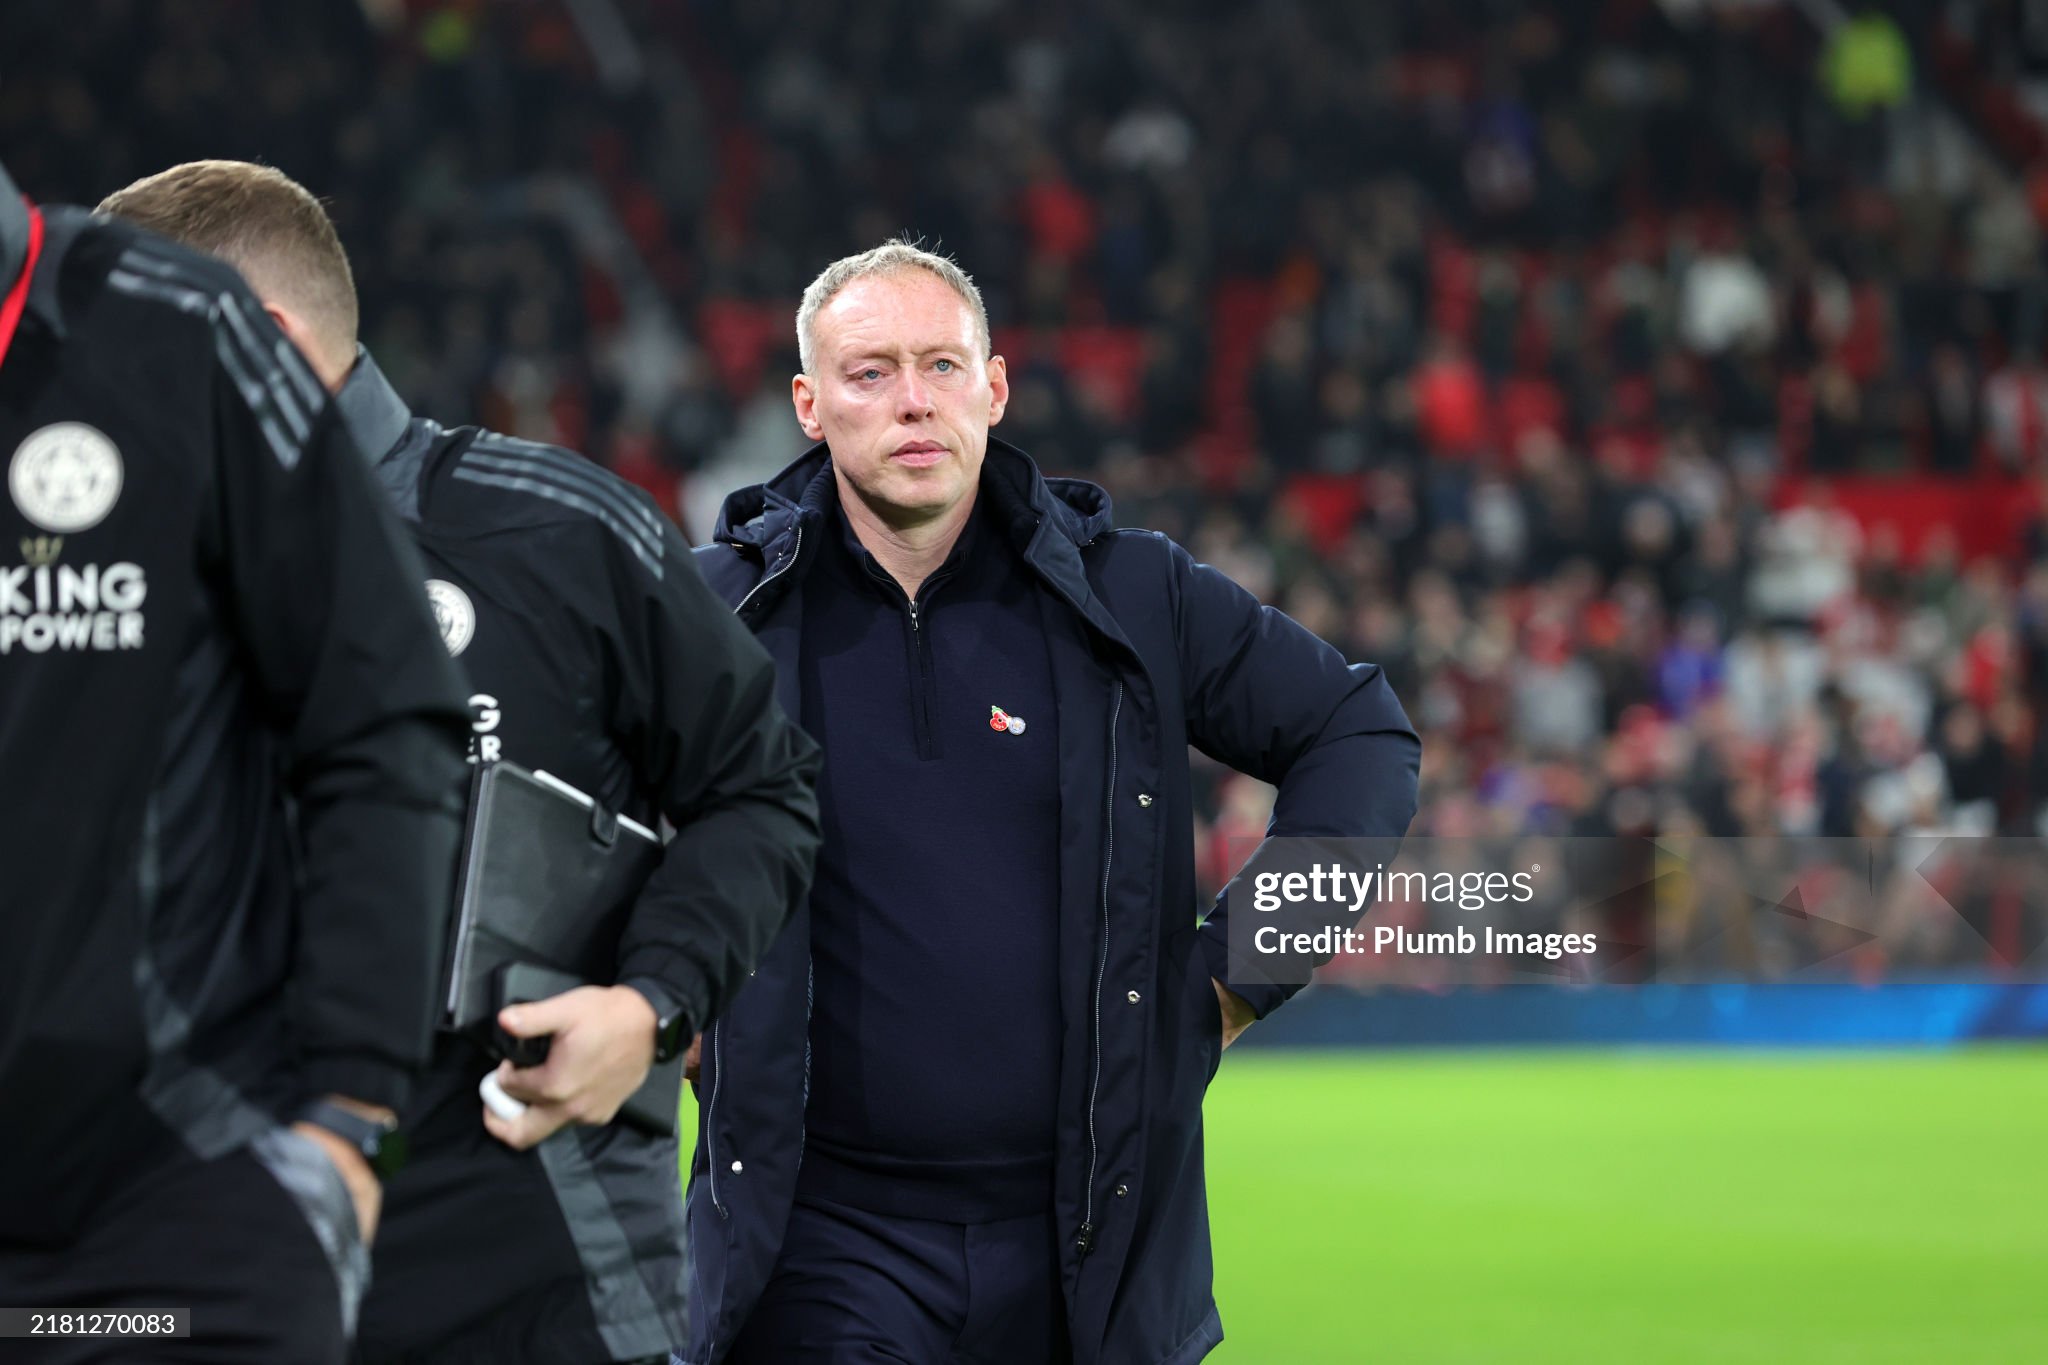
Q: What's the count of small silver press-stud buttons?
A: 4